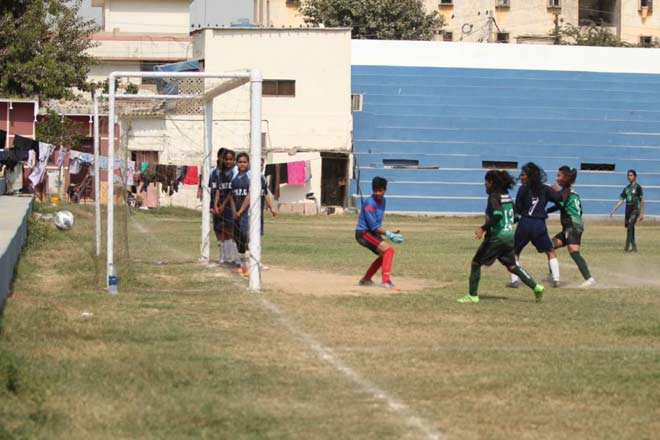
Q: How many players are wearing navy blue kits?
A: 5